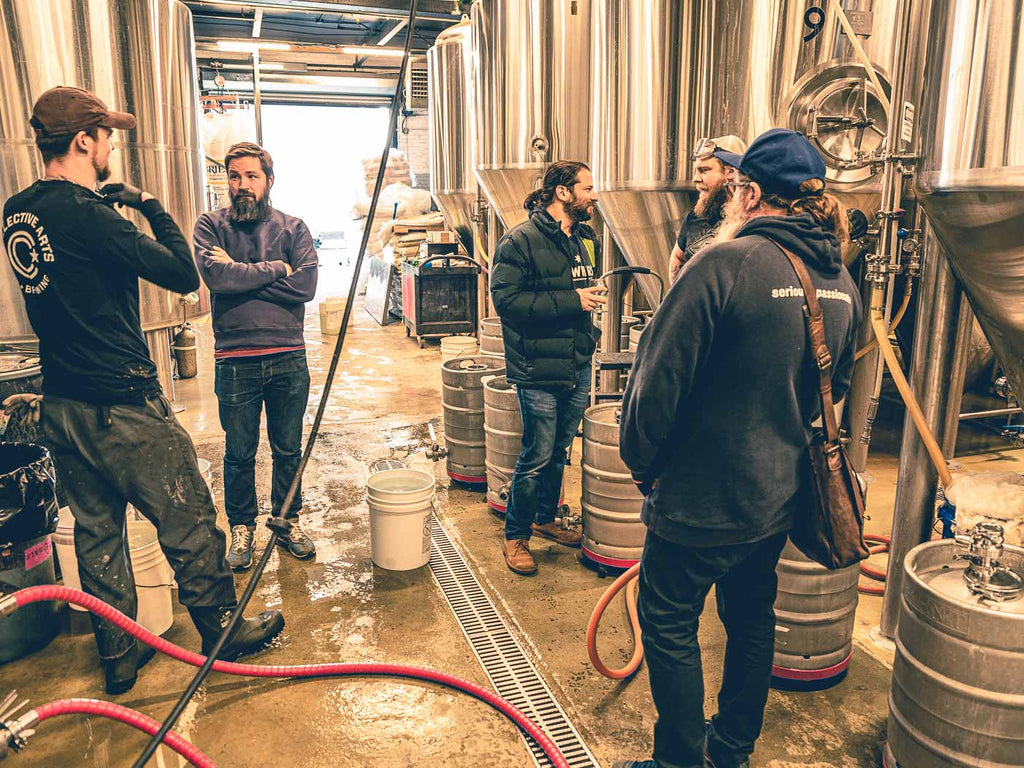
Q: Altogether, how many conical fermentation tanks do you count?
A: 5